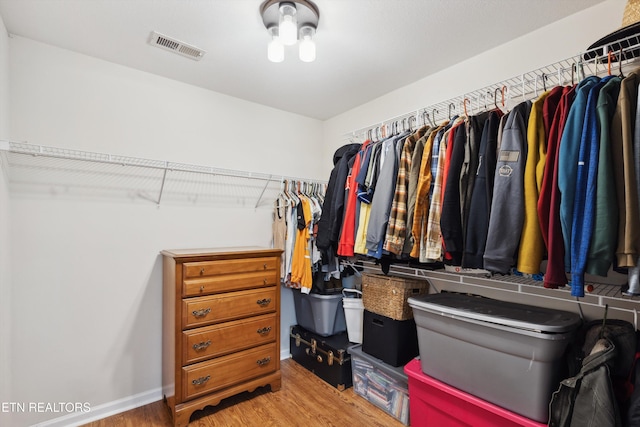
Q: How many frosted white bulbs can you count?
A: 3